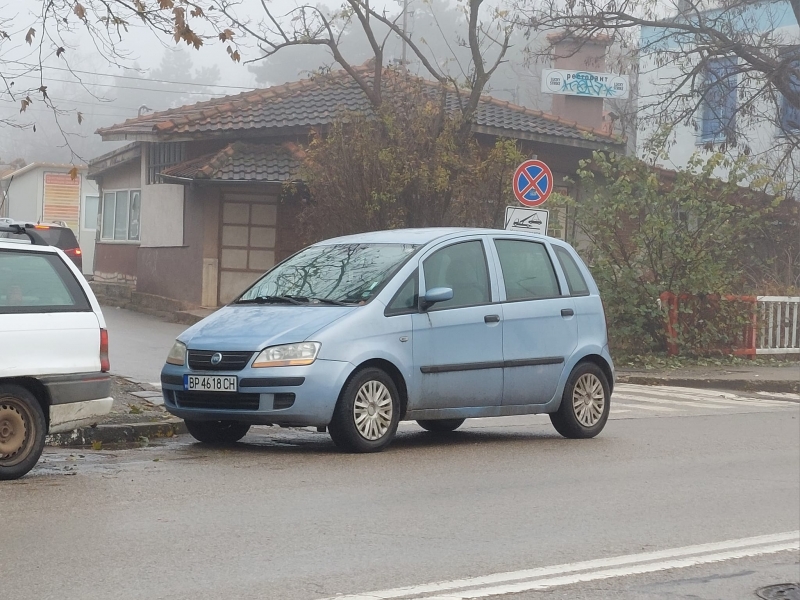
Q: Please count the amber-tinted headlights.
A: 2